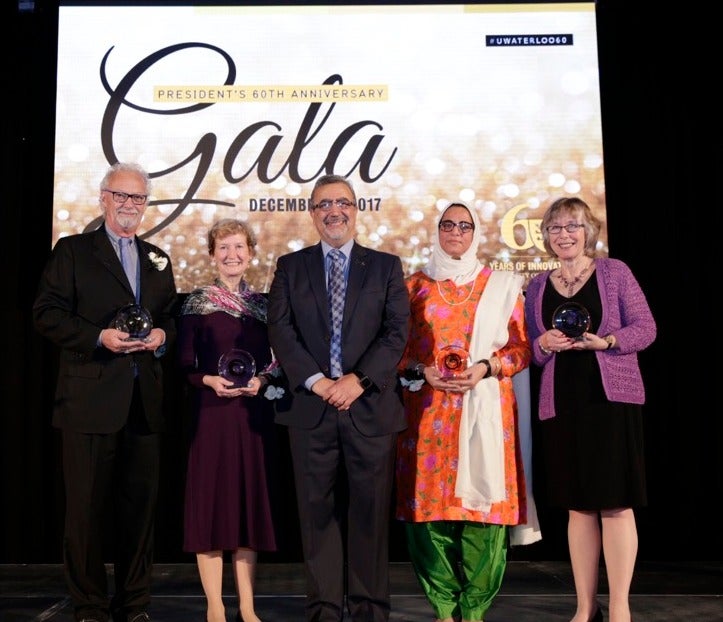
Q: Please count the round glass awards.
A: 4